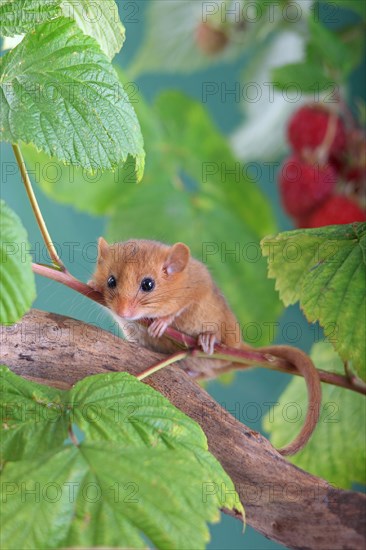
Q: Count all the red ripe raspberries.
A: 3